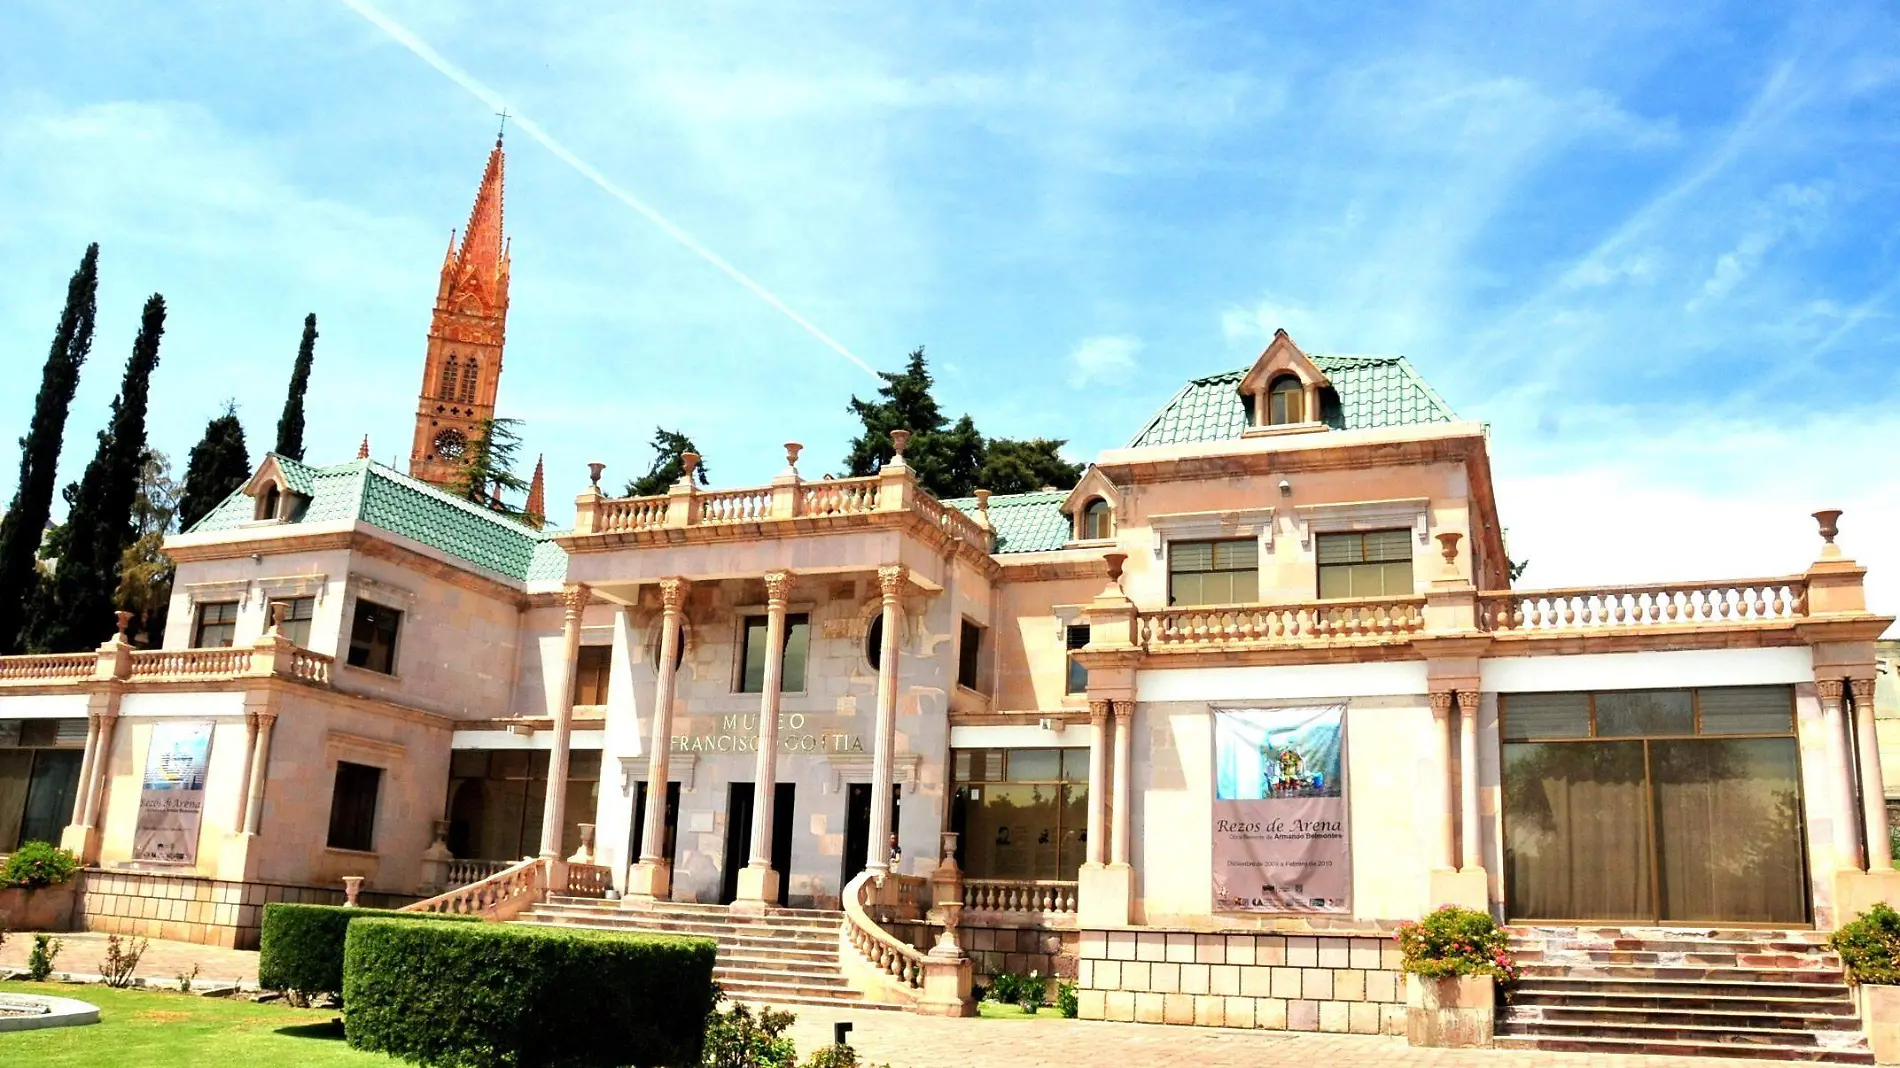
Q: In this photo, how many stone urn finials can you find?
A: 15